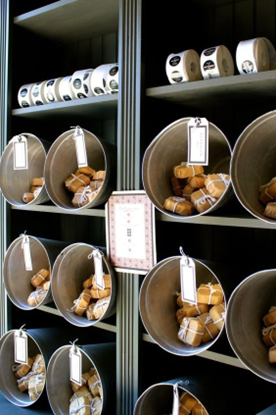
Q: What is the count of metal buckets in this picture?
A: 11